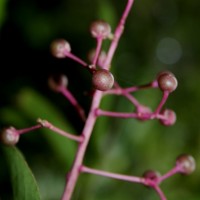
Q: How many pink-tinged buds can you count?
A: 11